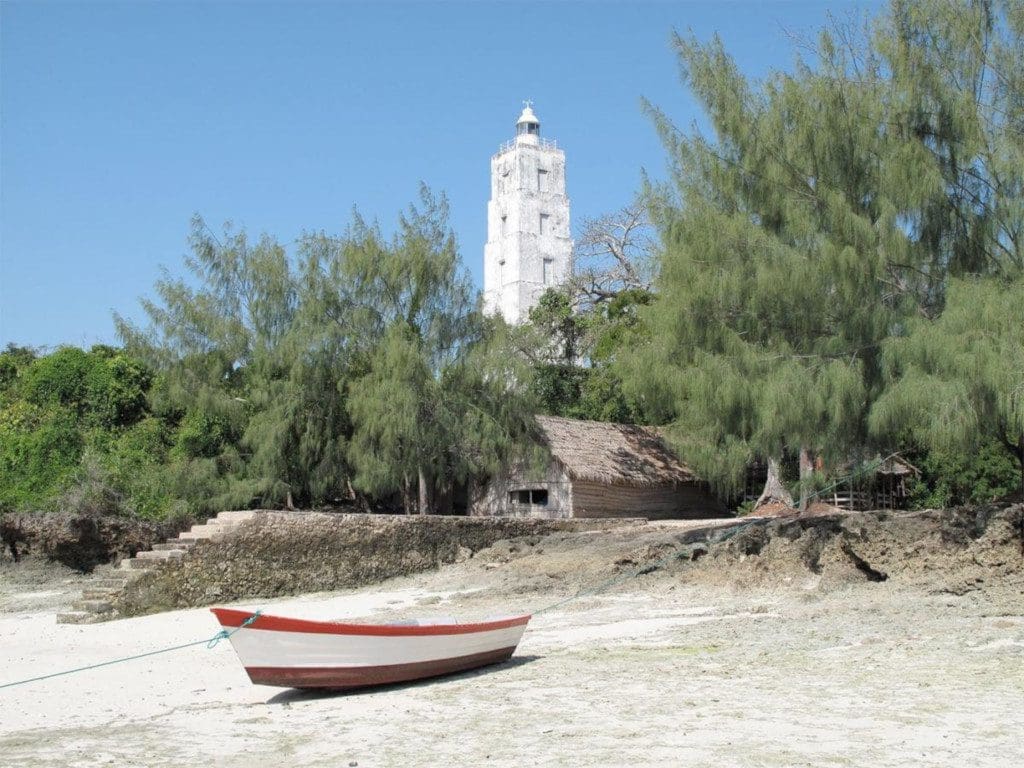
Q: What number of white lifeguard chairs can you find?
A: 0